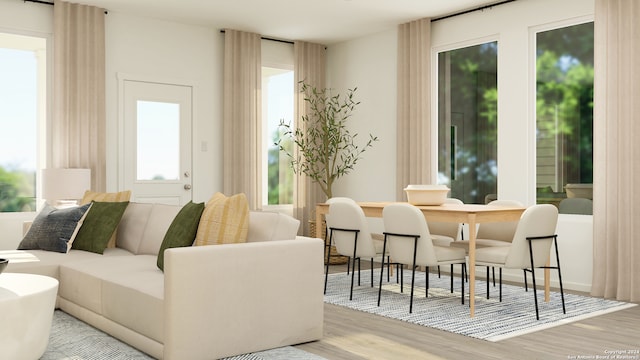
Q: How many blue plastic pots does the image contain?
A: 0